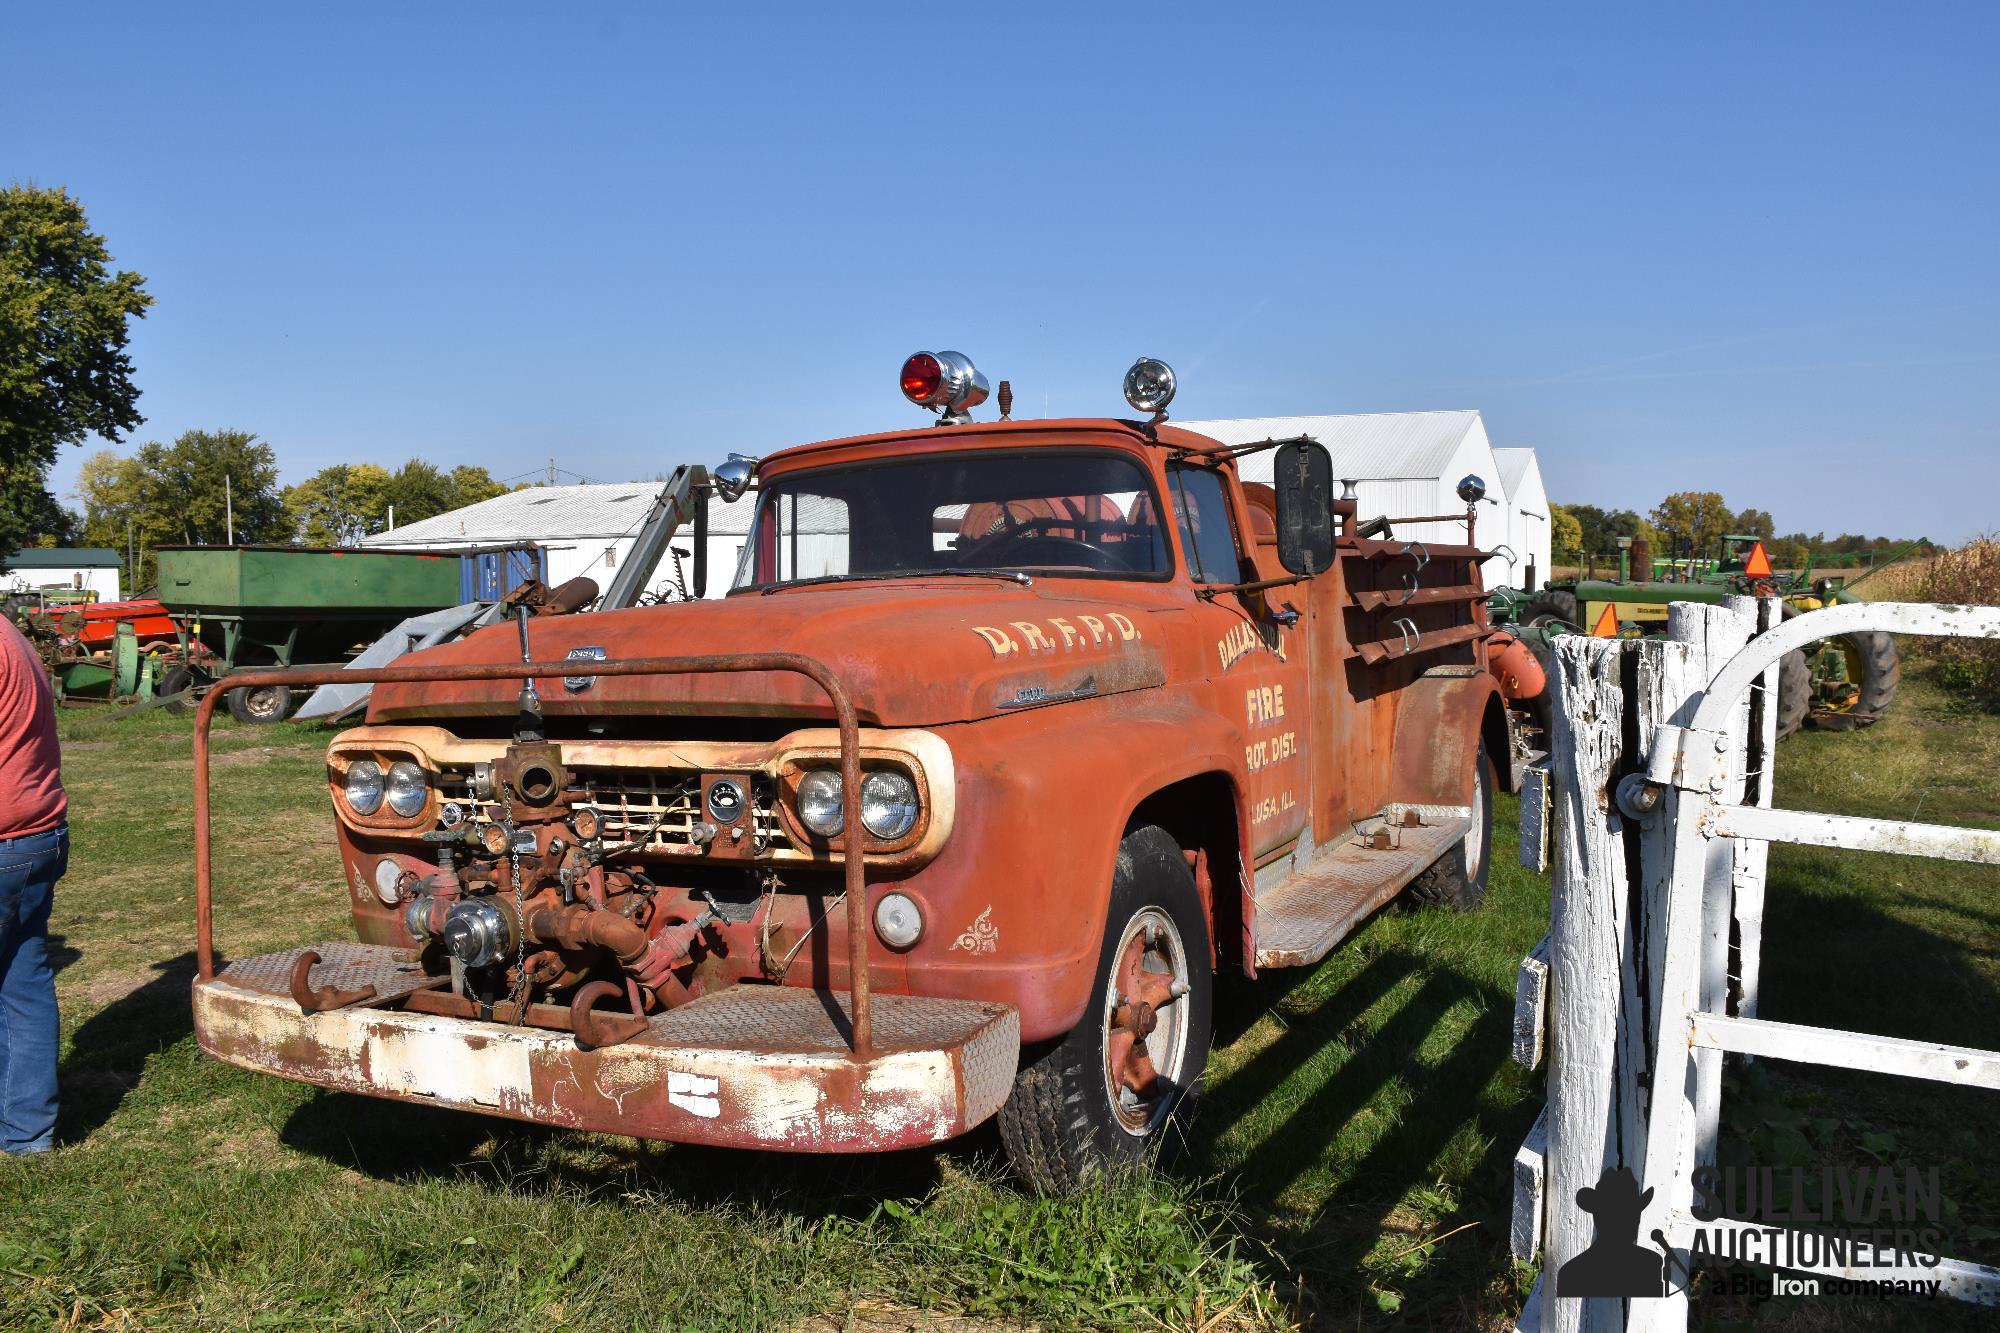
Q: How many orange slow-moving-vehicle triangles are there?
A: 2